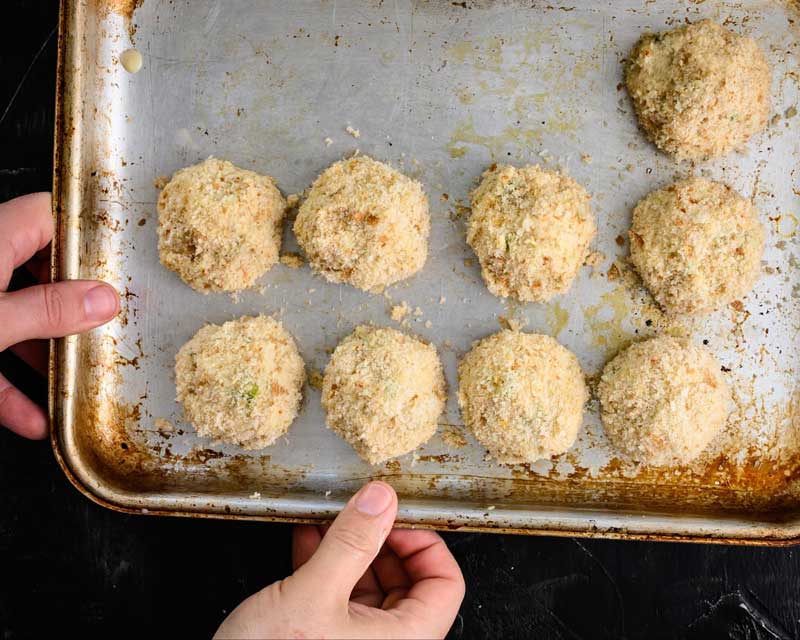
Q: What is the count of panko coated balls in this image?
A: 9